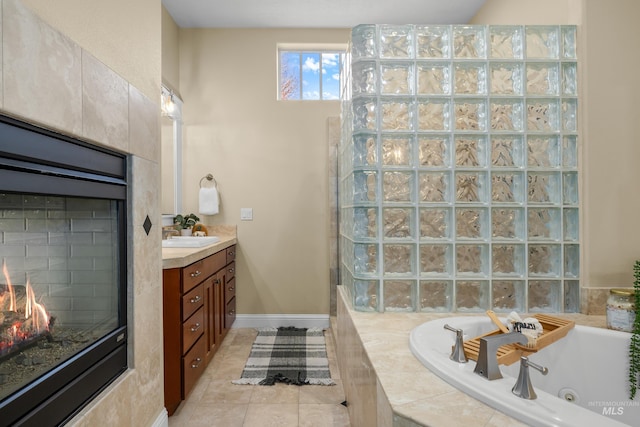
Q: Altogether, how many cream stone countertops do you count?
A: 1